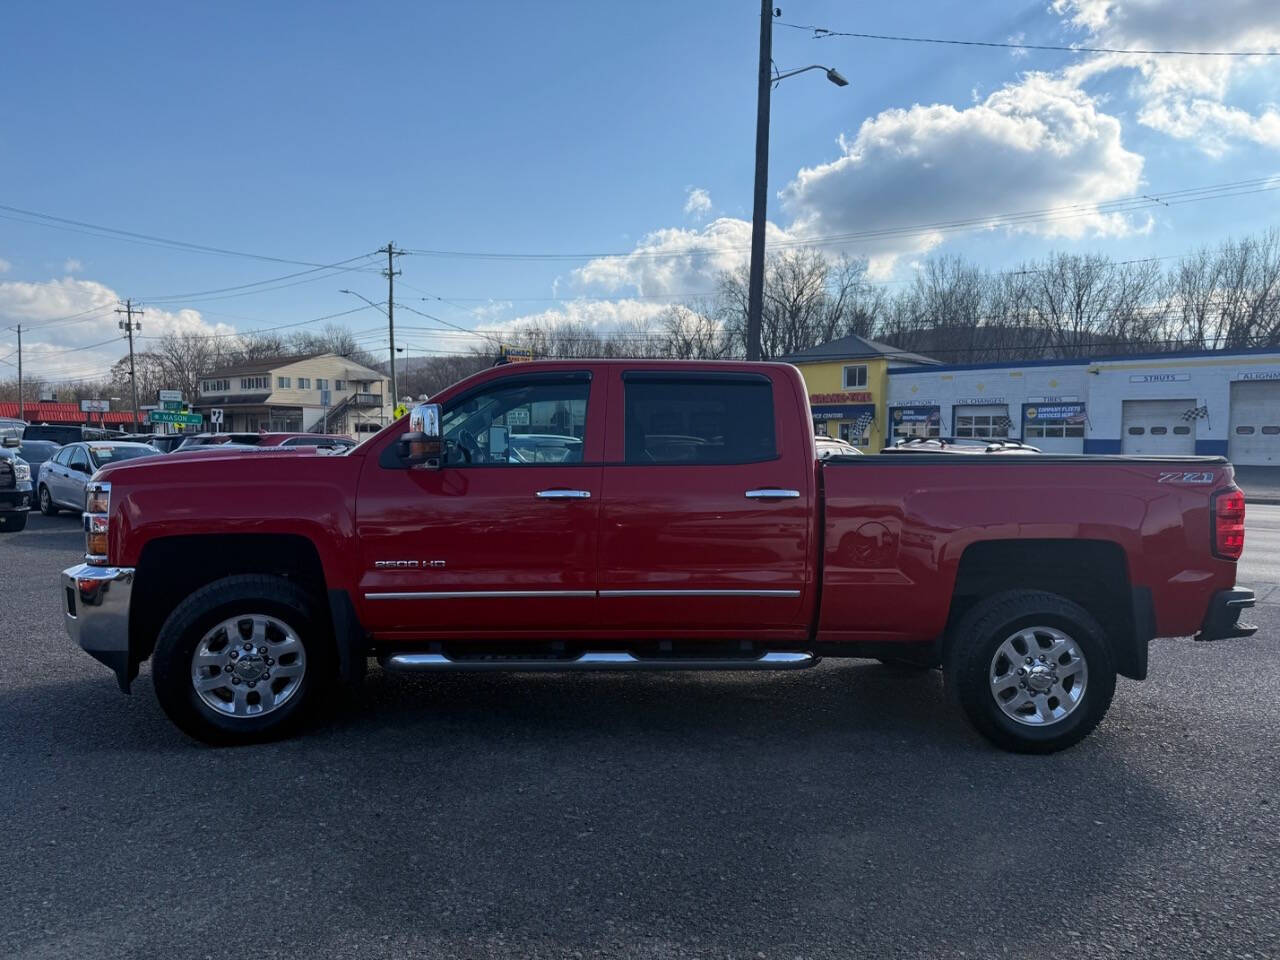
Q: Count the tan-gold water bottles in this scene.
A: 0